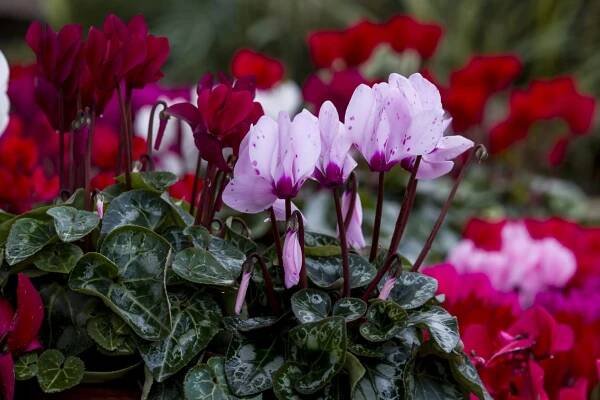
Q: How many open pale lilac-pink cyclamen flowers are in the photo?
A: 4